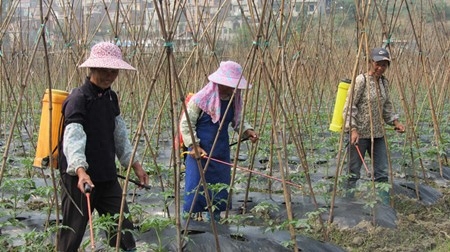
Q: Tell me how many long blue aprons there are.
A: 1